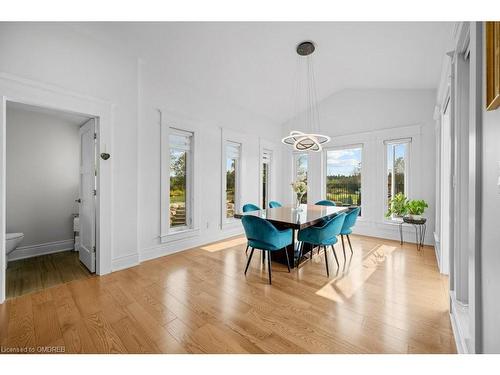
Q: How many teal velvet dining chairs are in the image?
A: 6